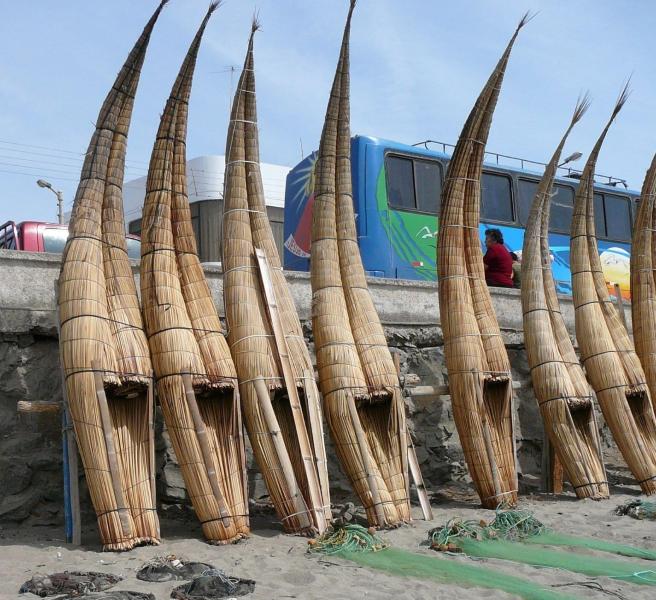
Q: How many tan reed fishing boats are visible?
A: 8